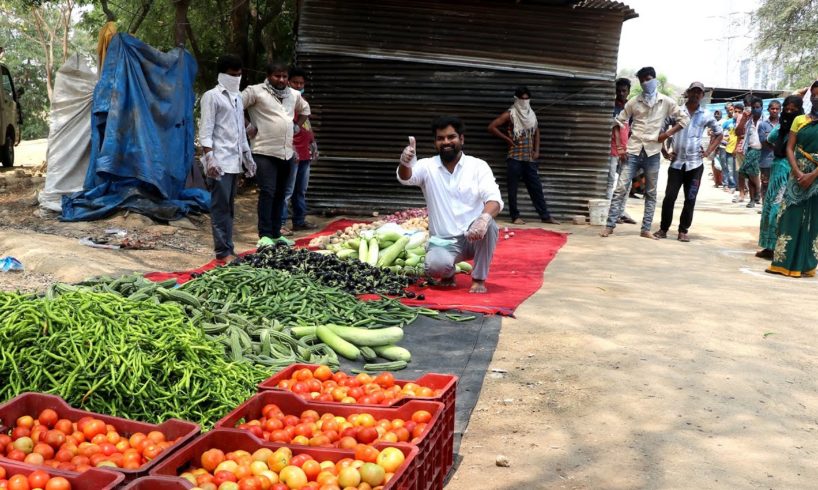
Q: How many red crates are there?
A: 6